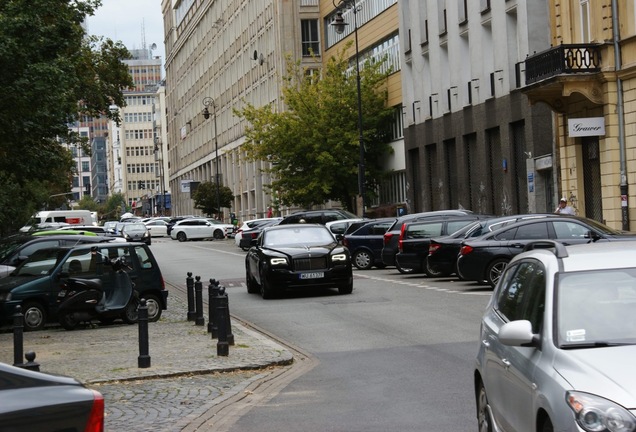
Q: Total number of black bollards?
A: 9